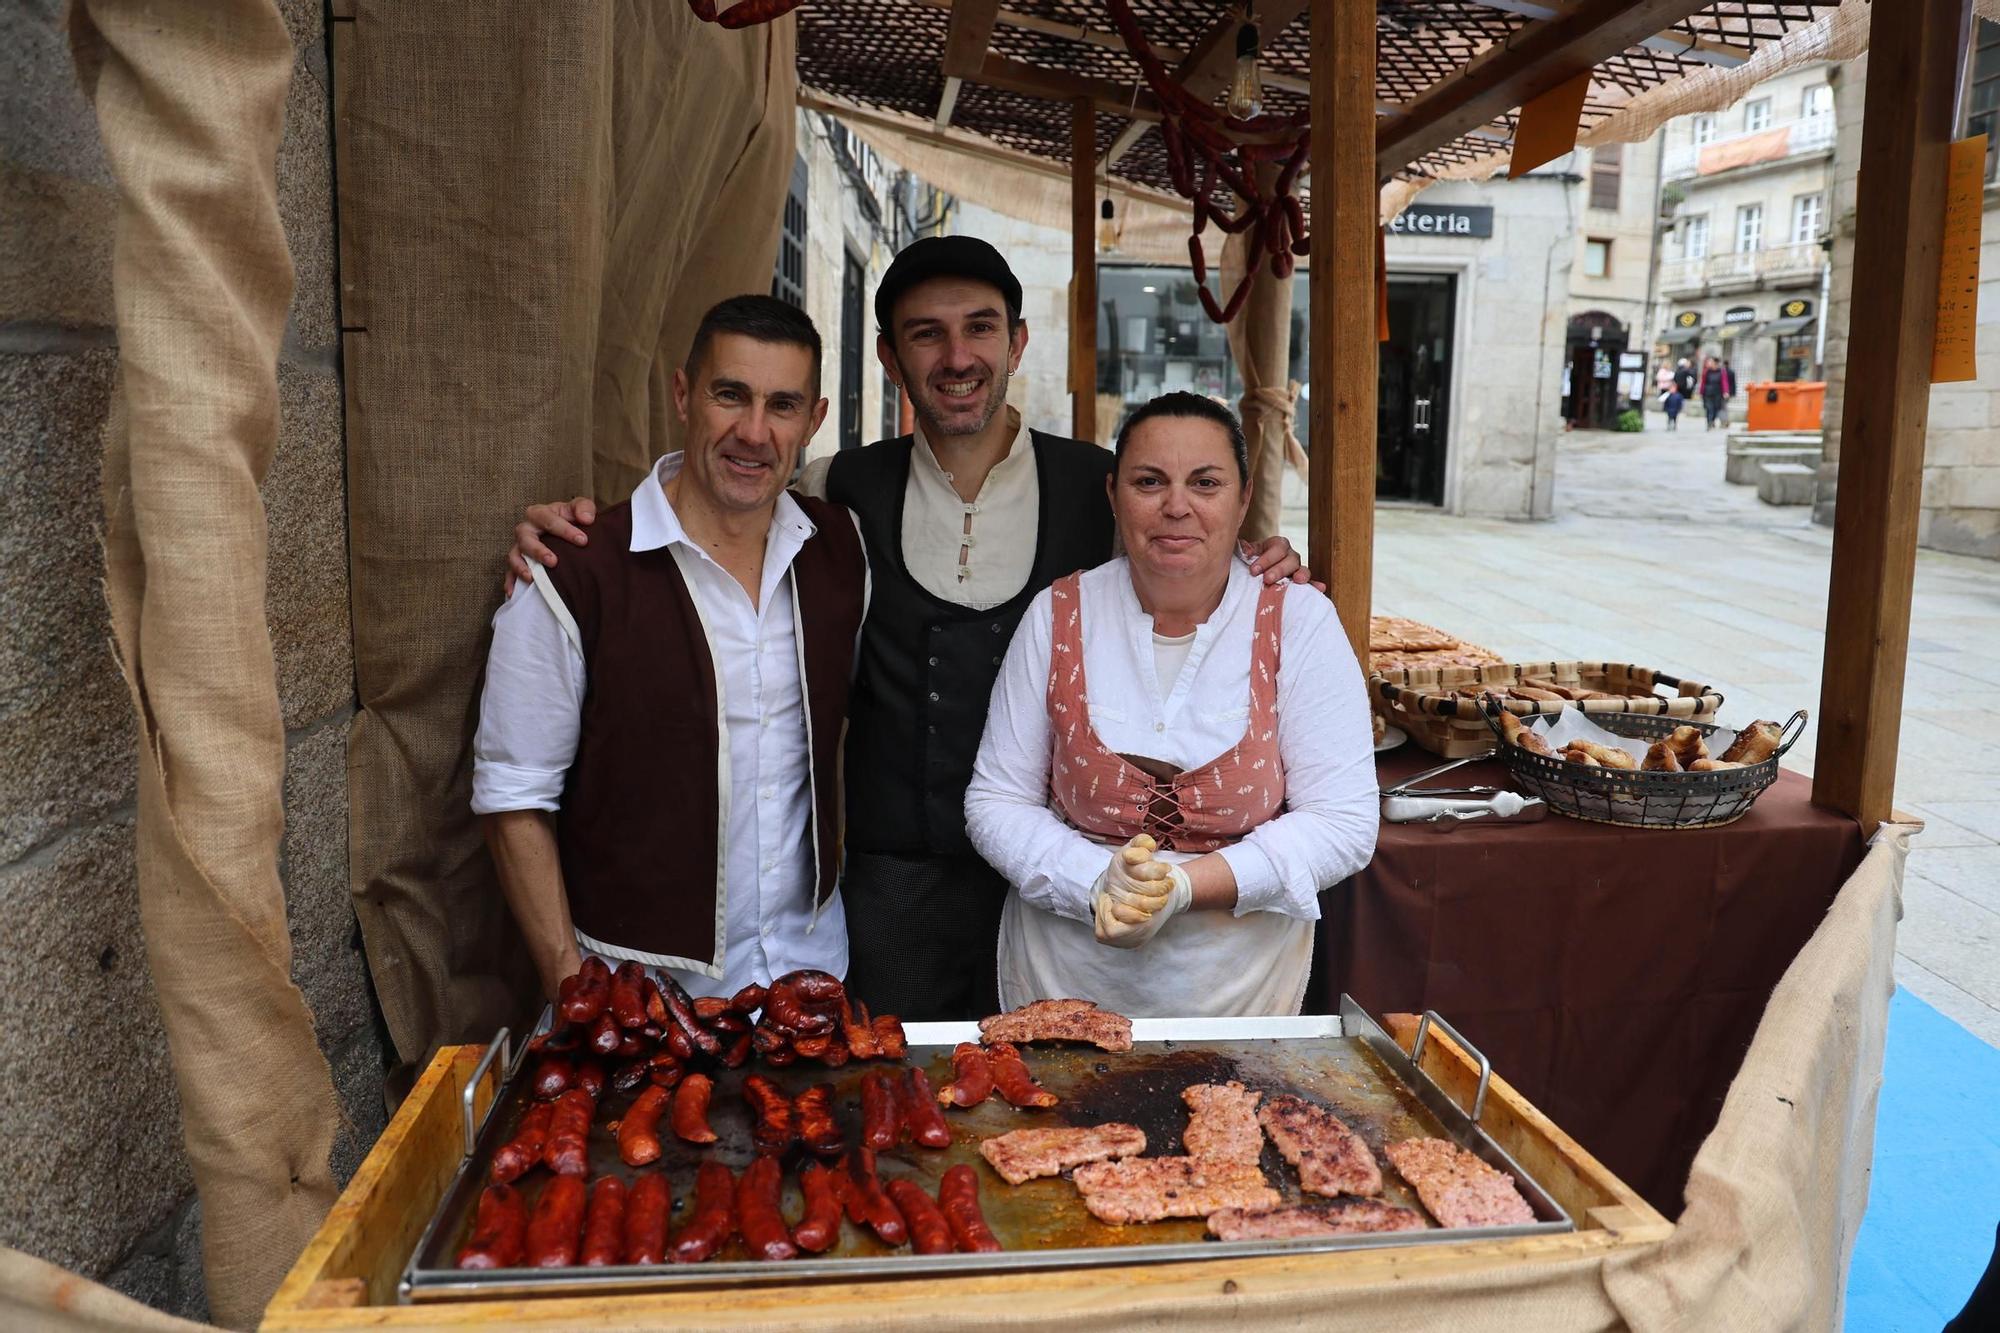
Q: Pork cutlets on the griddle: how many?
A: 7